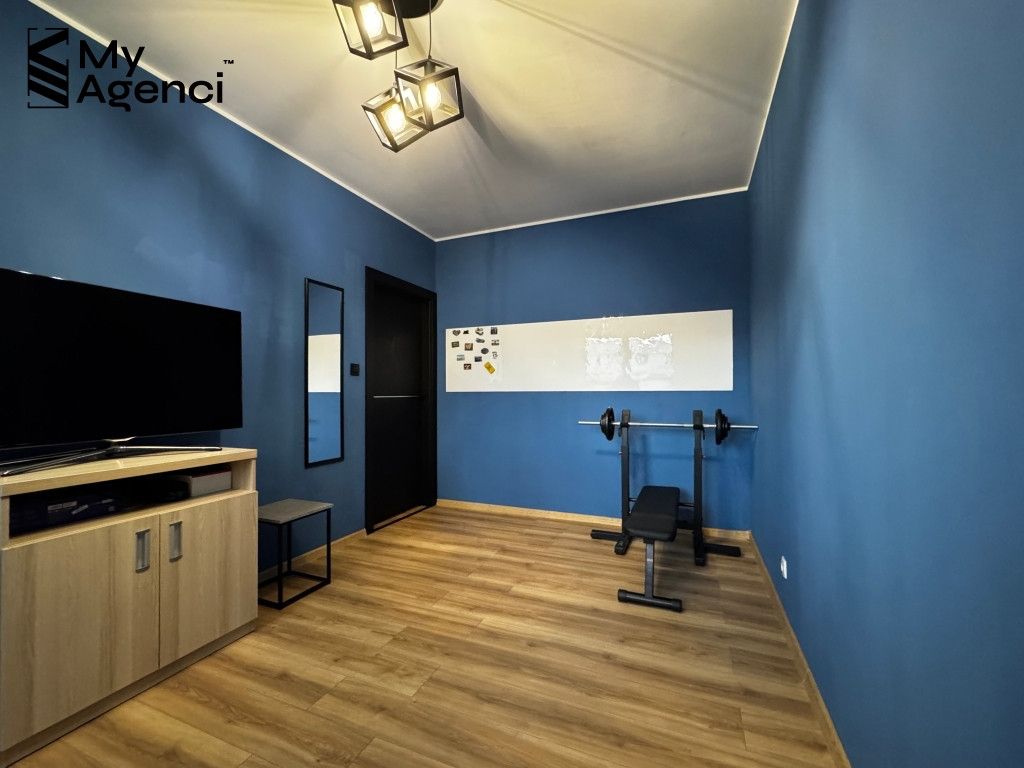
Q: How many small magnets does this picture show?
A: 14